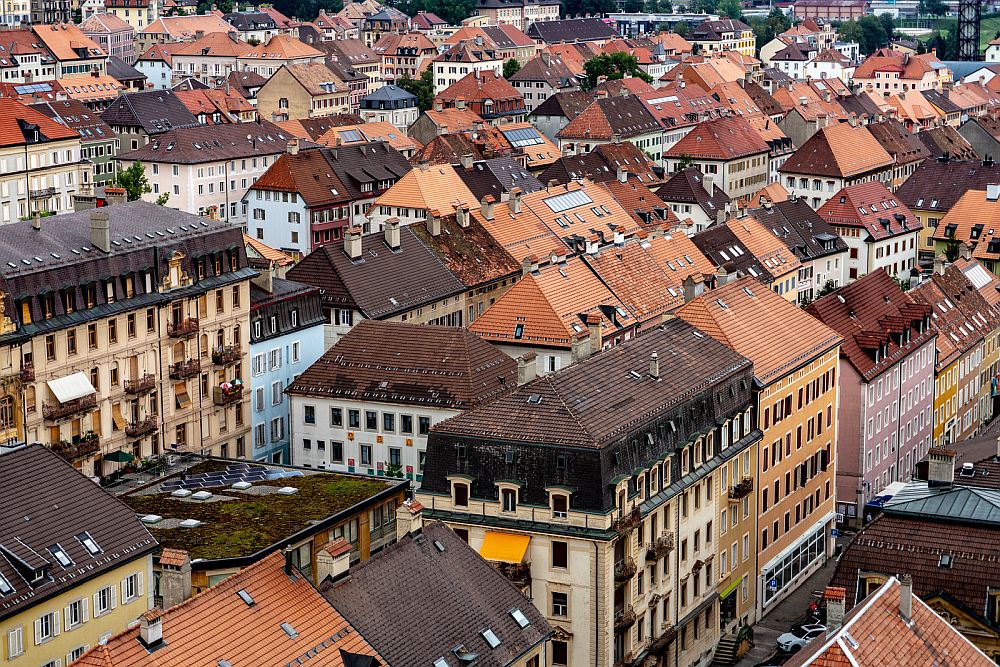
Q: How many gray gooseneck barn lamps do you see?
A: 0